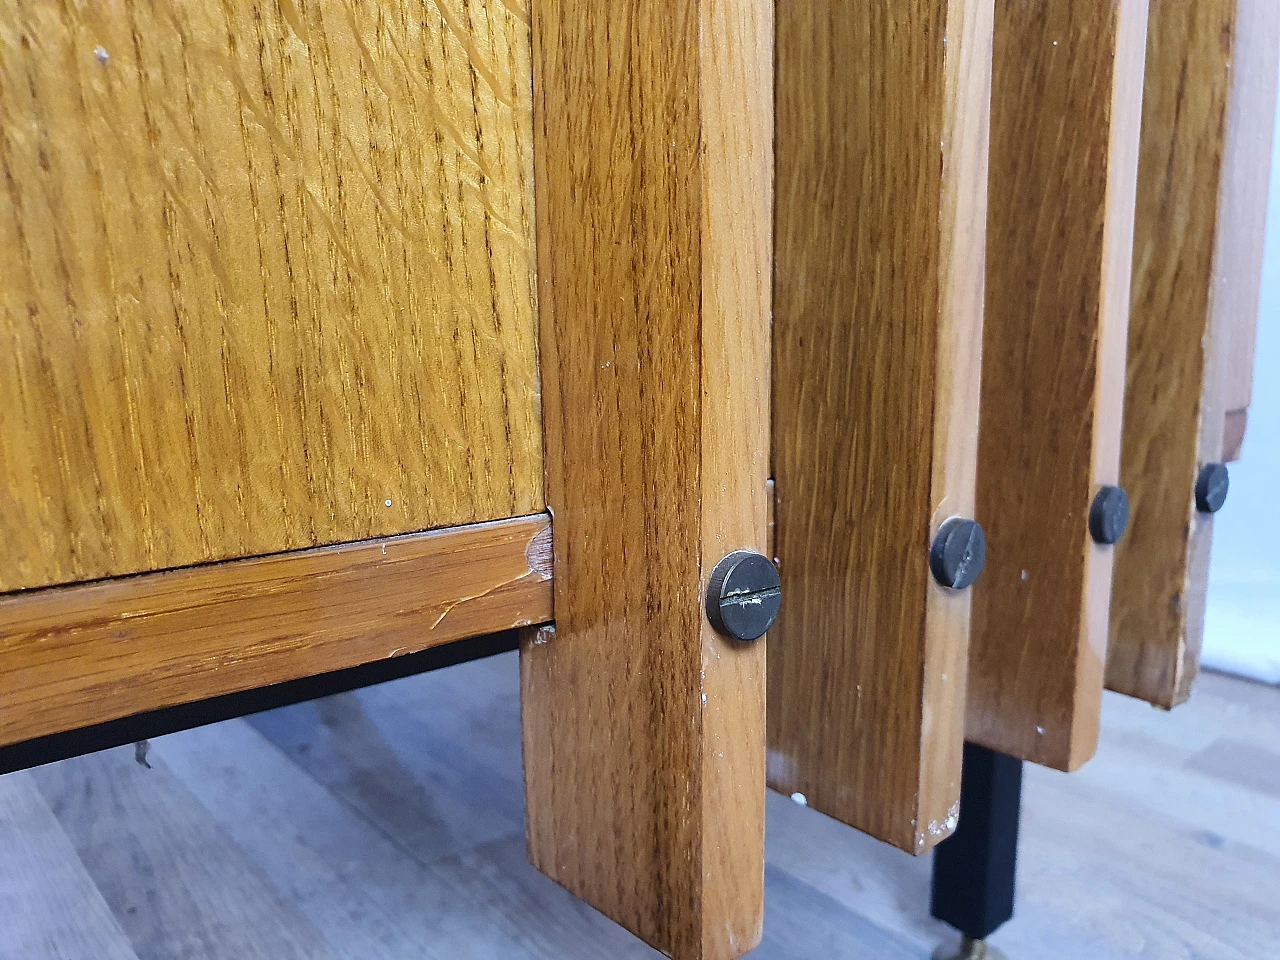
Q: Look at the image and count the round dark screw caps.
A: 4